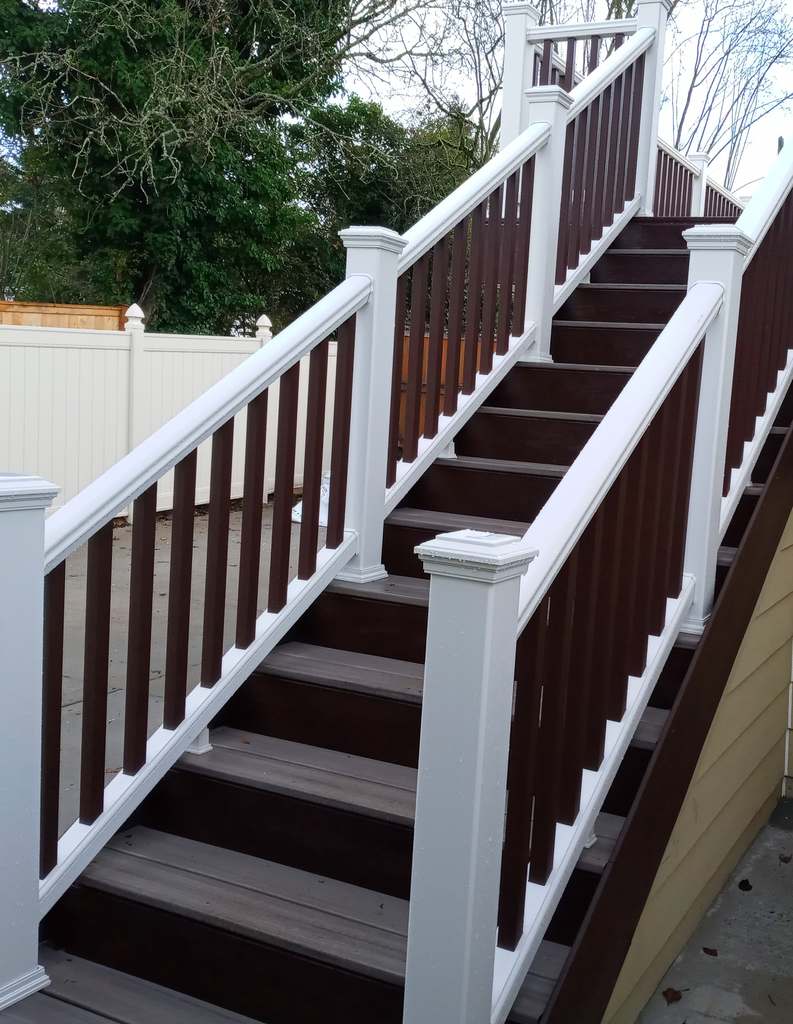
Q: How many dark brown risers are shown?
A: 12